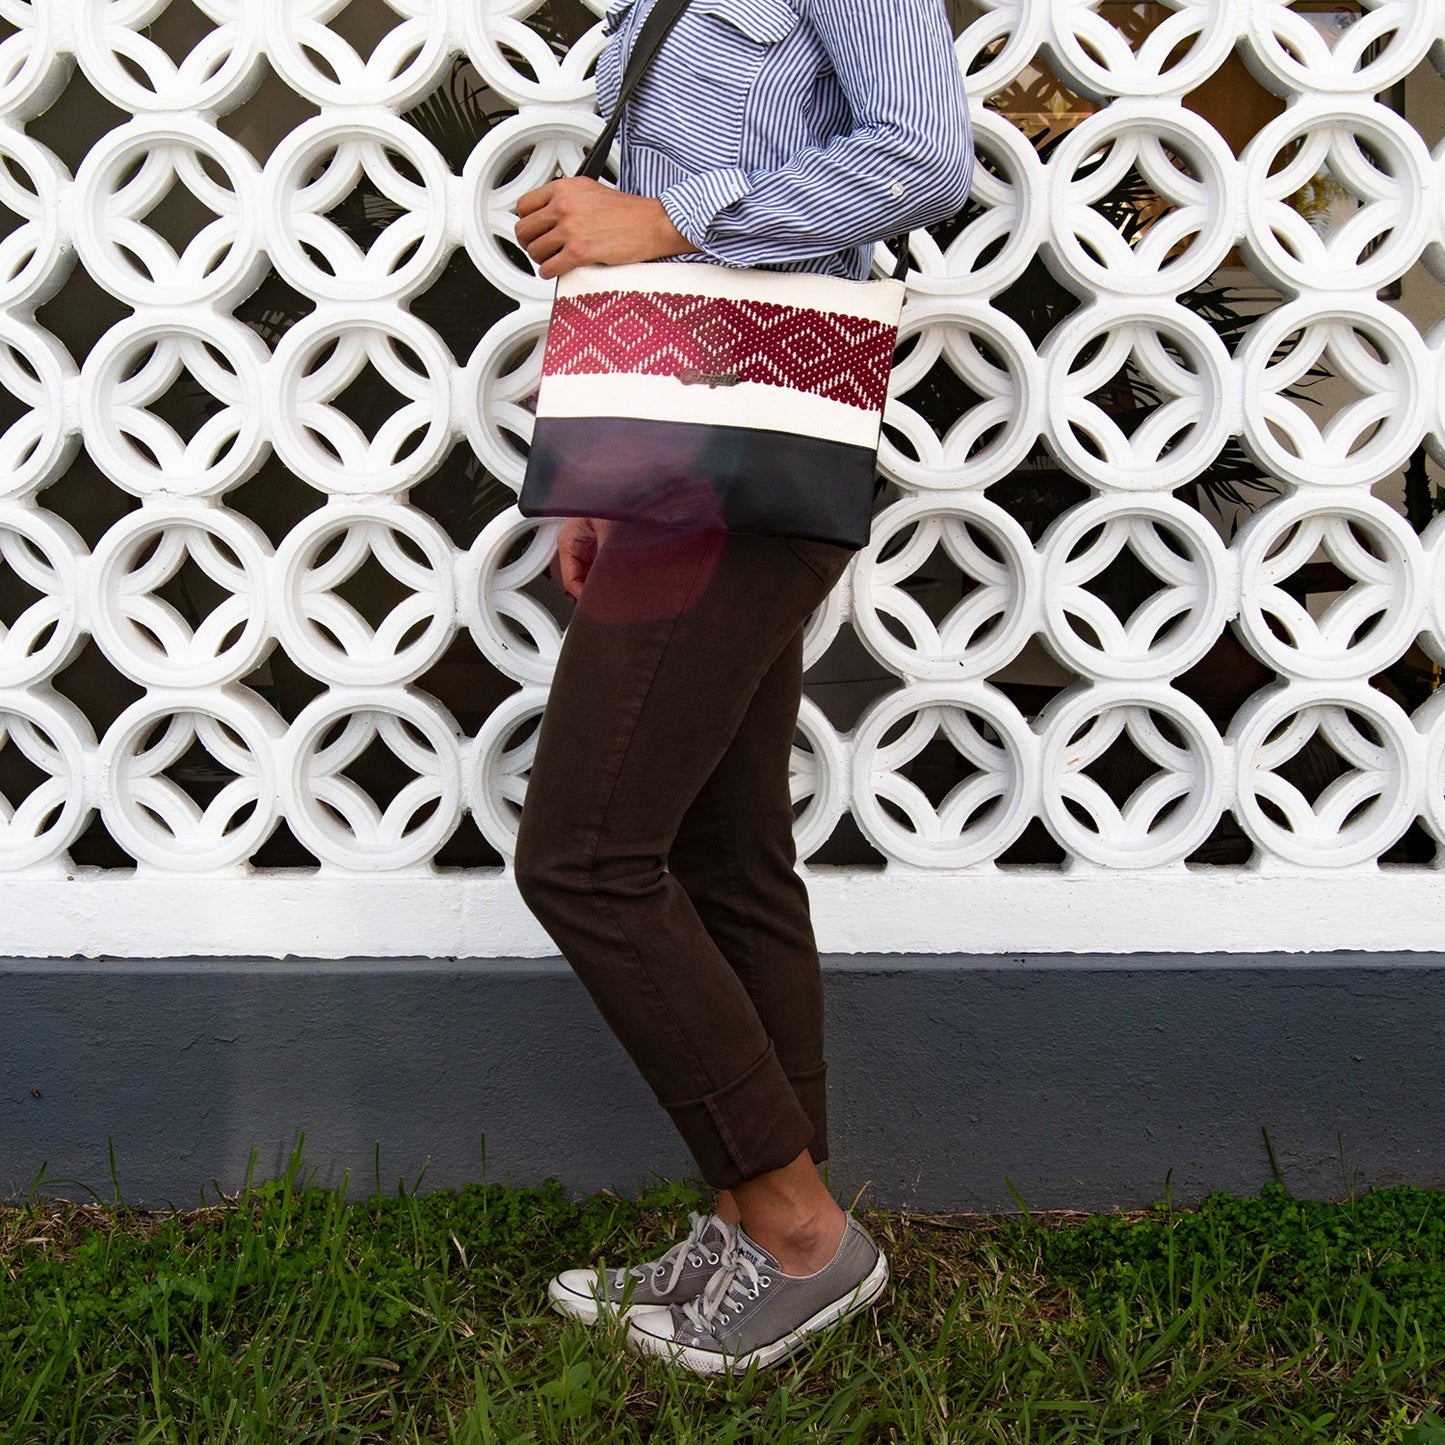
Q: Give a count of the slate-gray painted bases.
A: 1